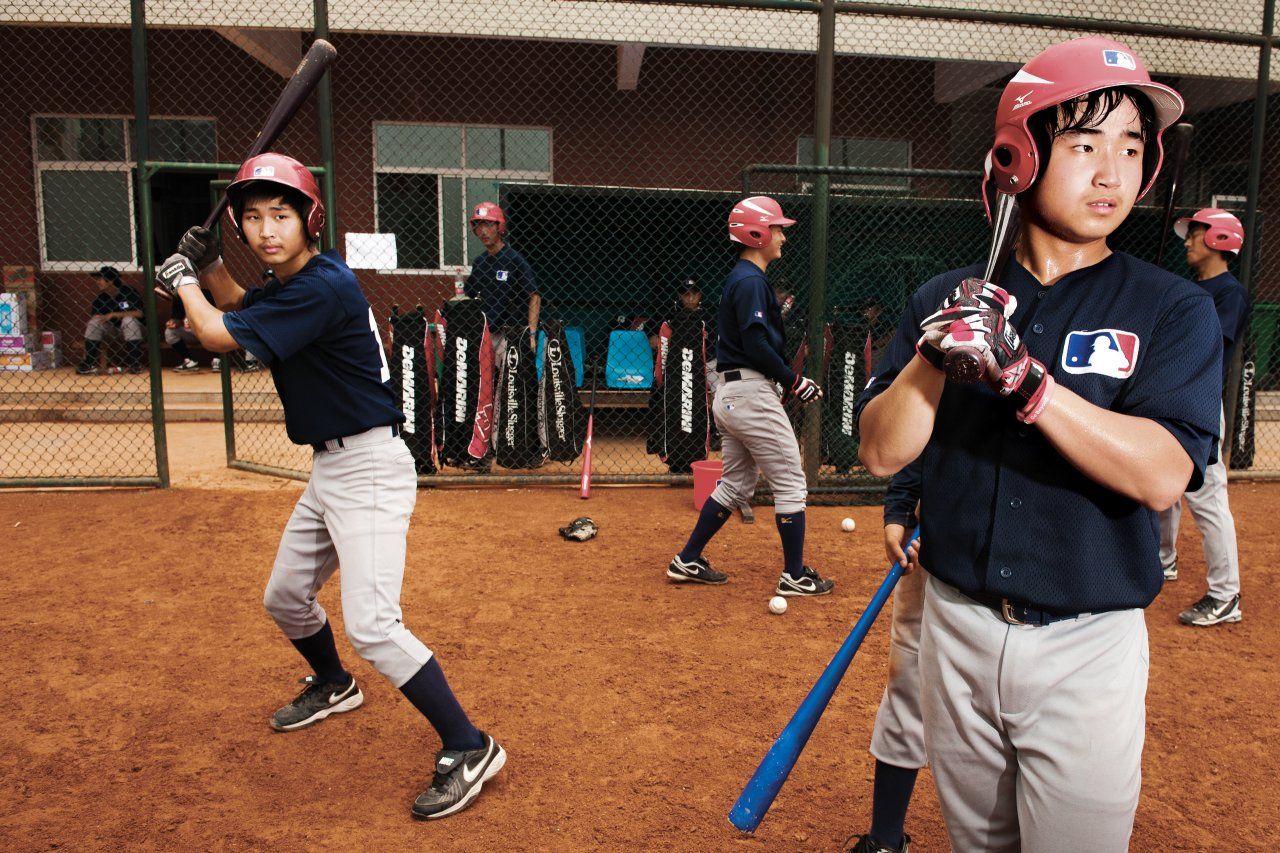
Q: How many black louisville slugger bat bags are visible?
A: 3